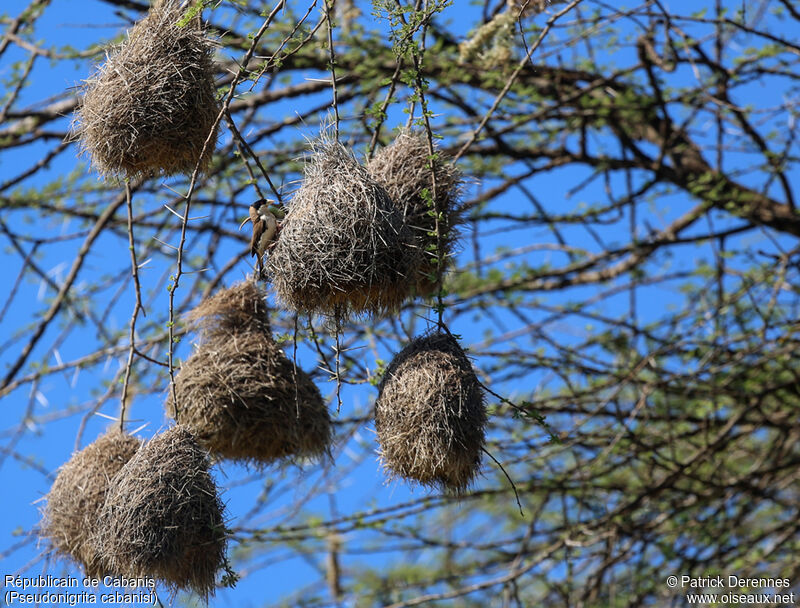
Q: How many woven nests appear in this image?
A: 7